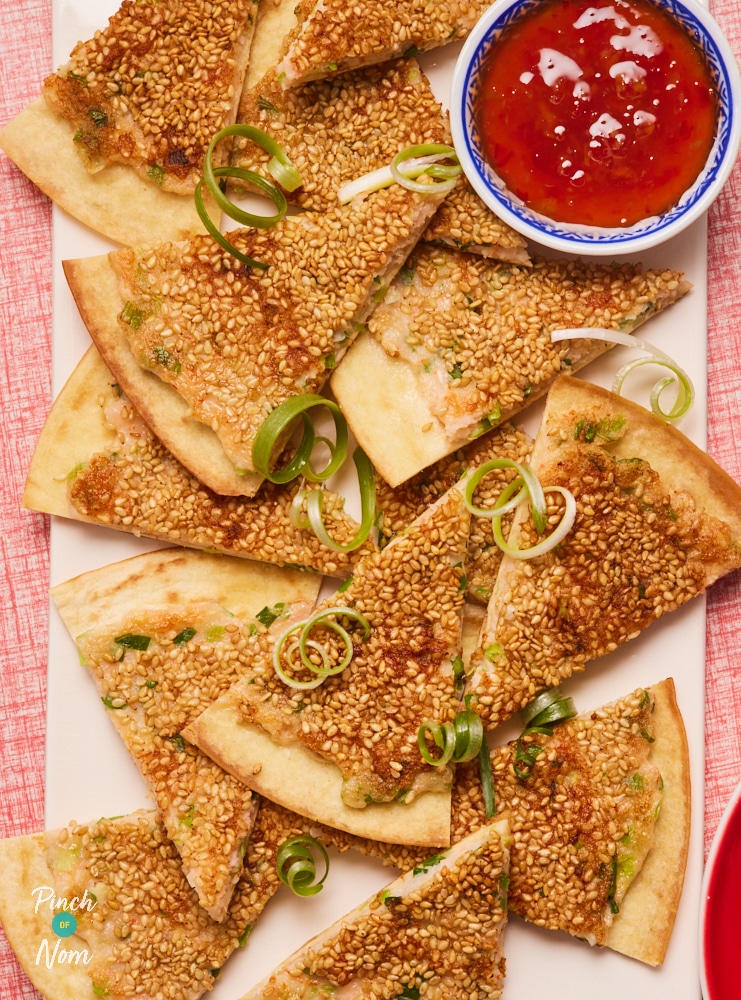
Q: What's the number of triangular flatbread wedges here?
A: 13